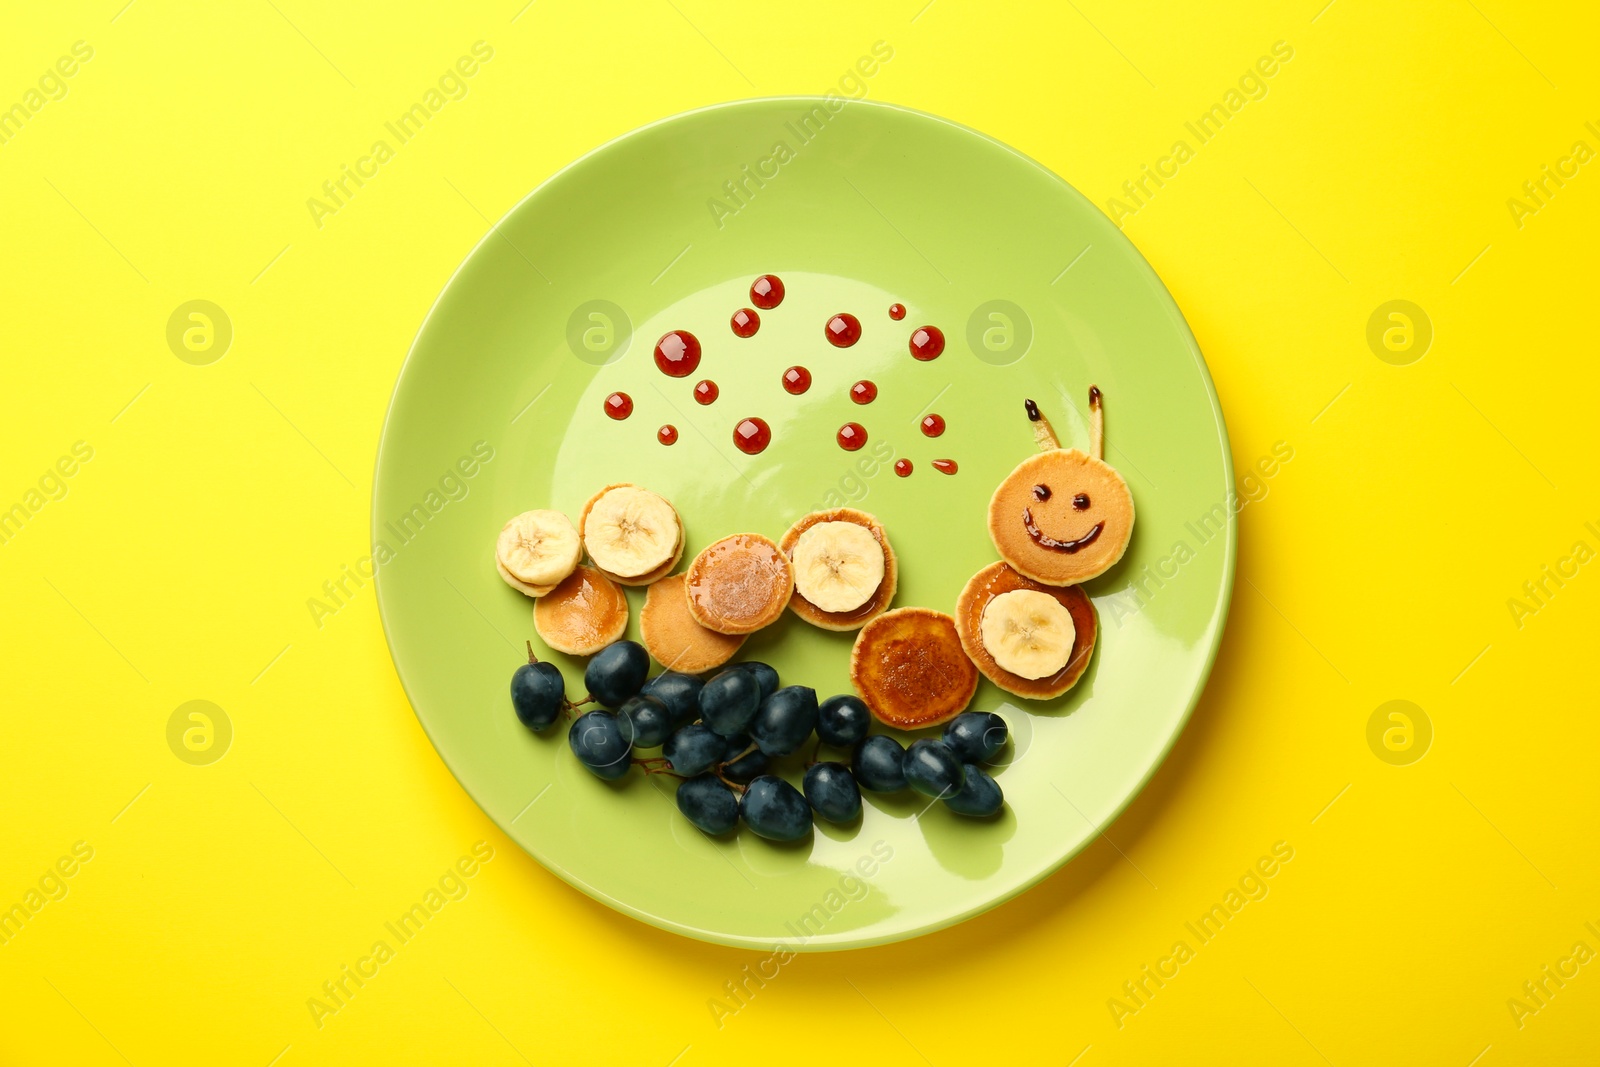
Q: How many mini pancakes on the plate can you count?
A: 9